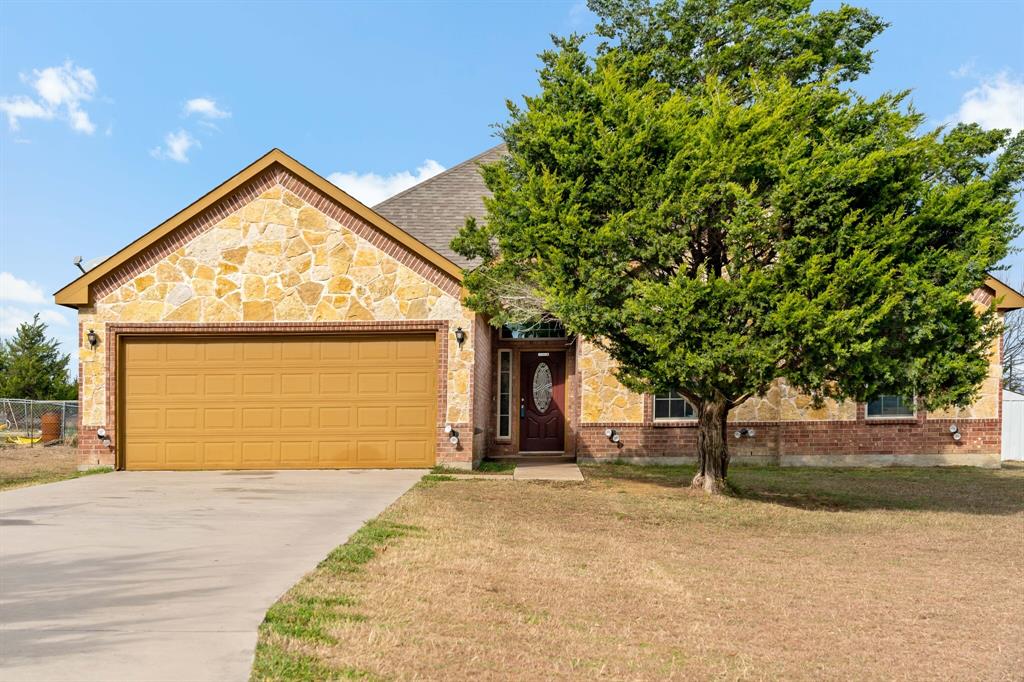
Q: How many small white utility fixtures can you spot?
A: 5